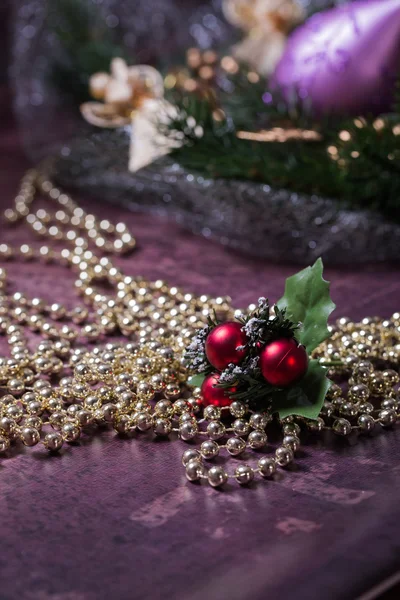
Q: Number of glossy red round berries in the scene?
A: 3